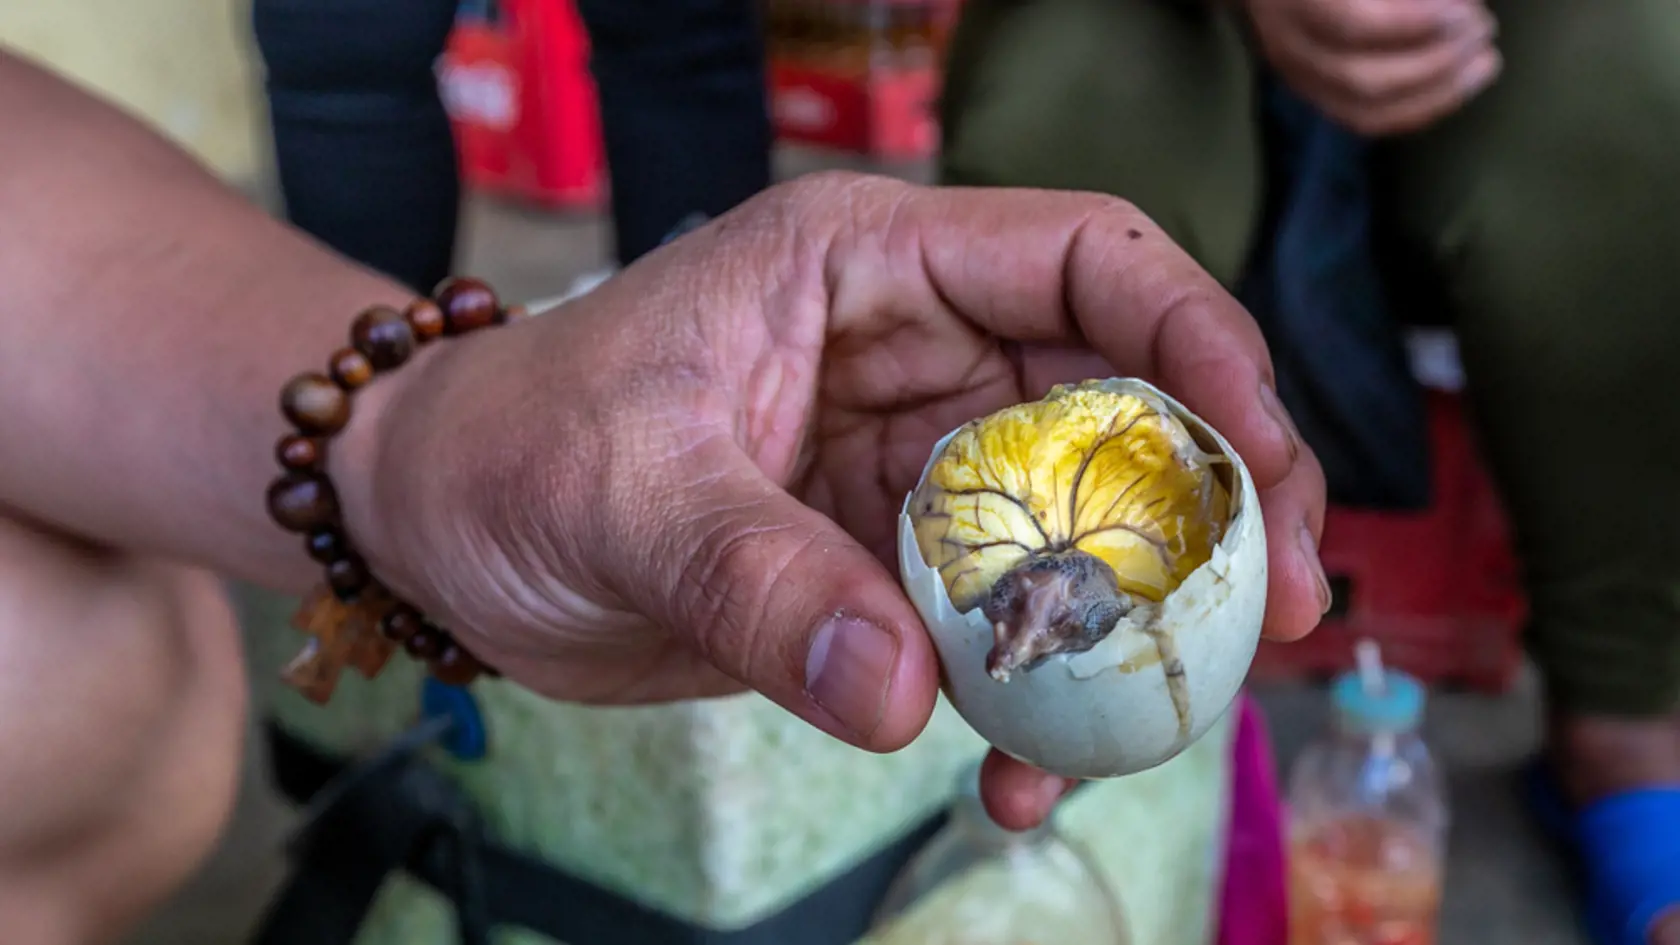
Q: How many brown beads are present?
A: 13